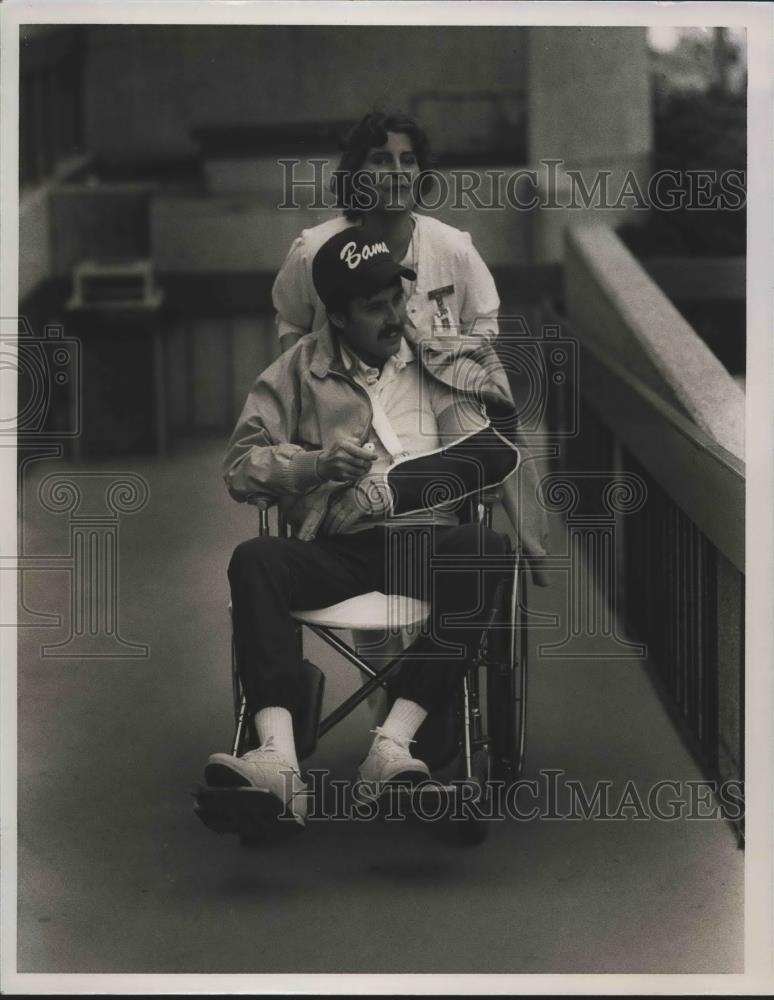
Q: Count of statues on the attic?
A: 0